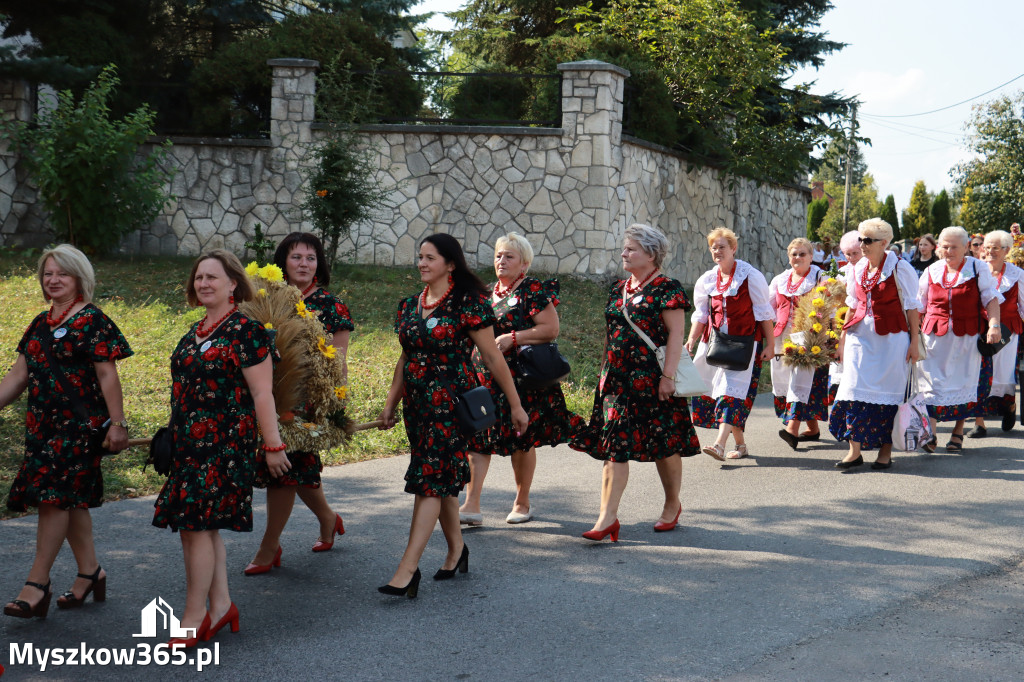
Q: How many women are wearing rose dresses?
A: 6